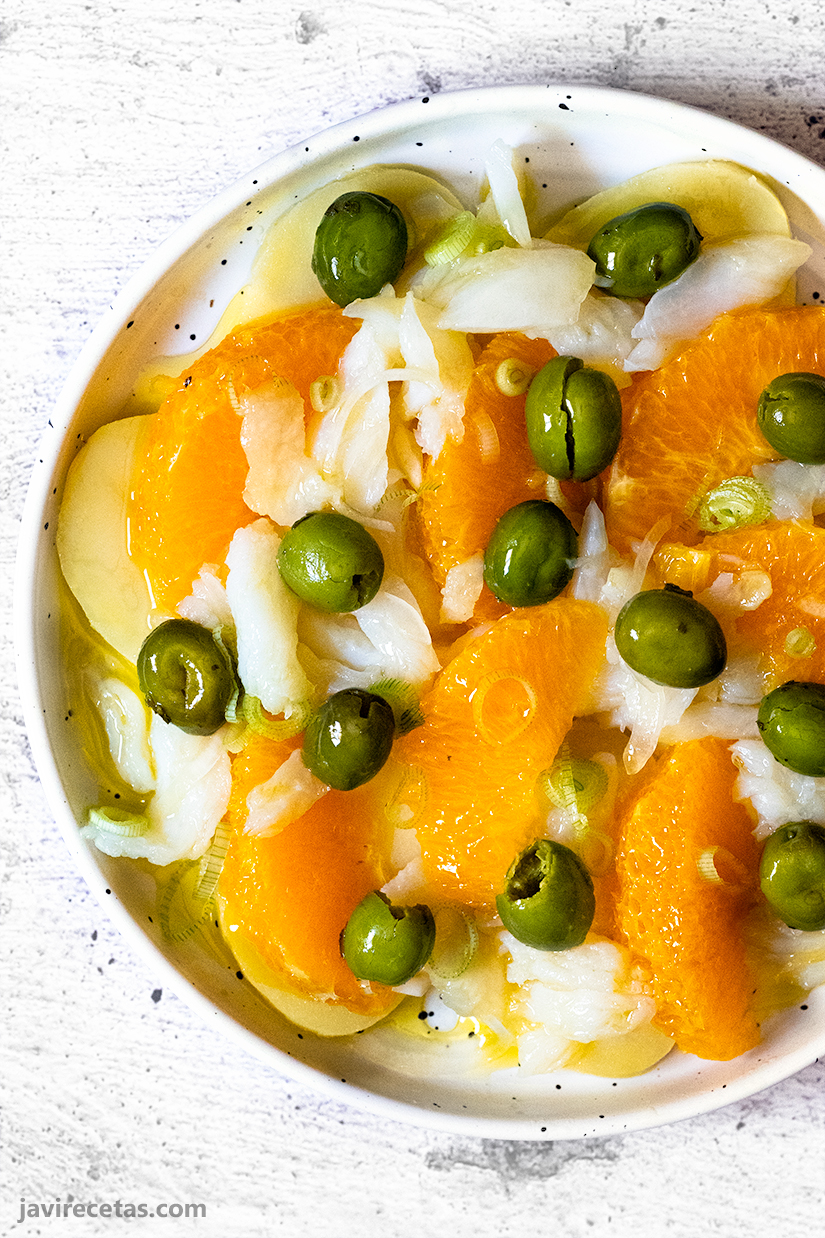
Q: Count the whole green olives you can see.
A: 13